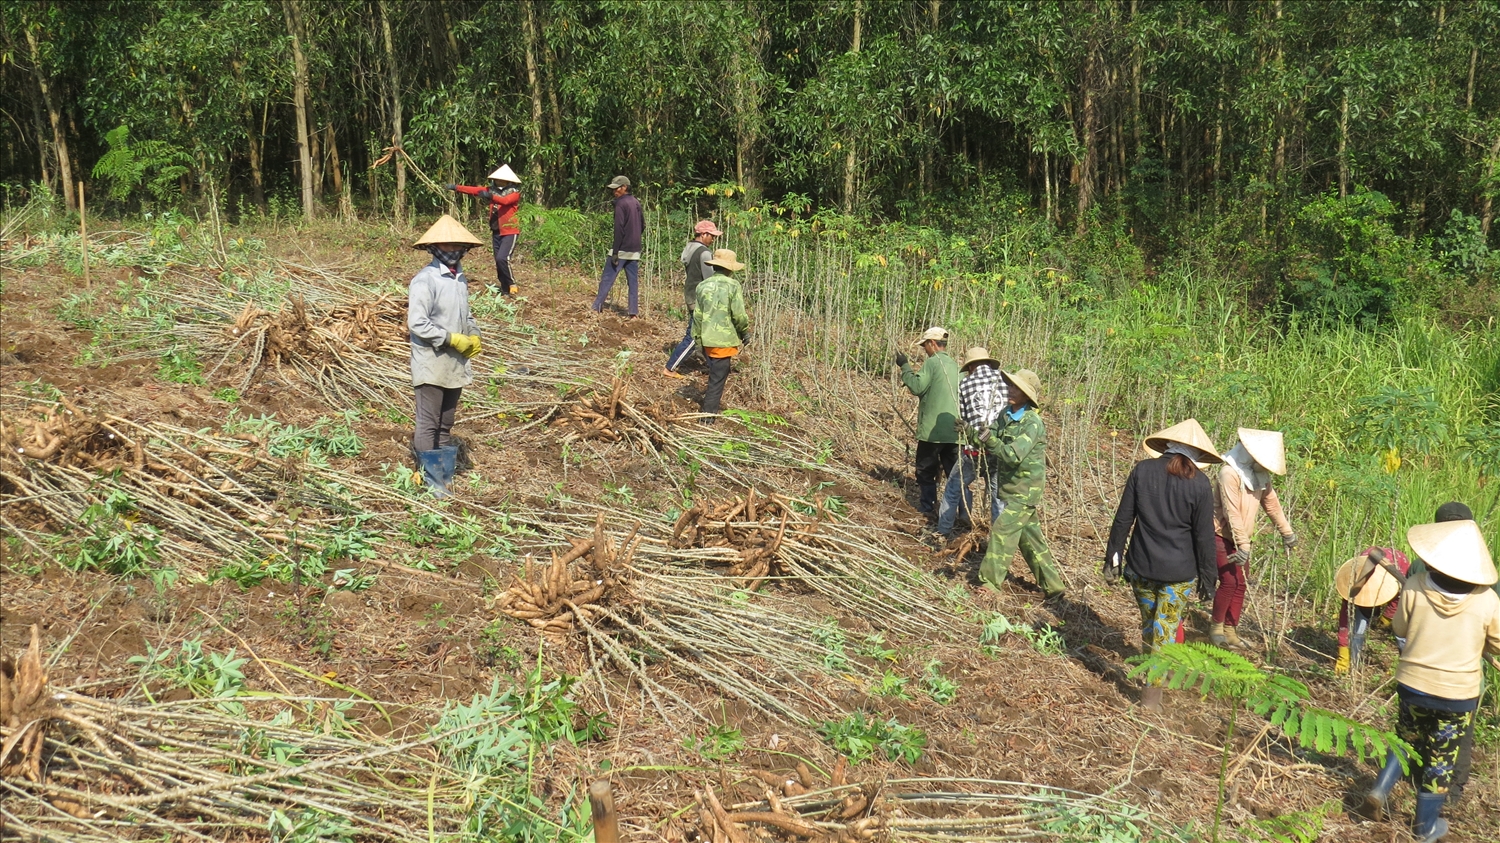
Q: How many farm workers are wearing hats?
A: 13